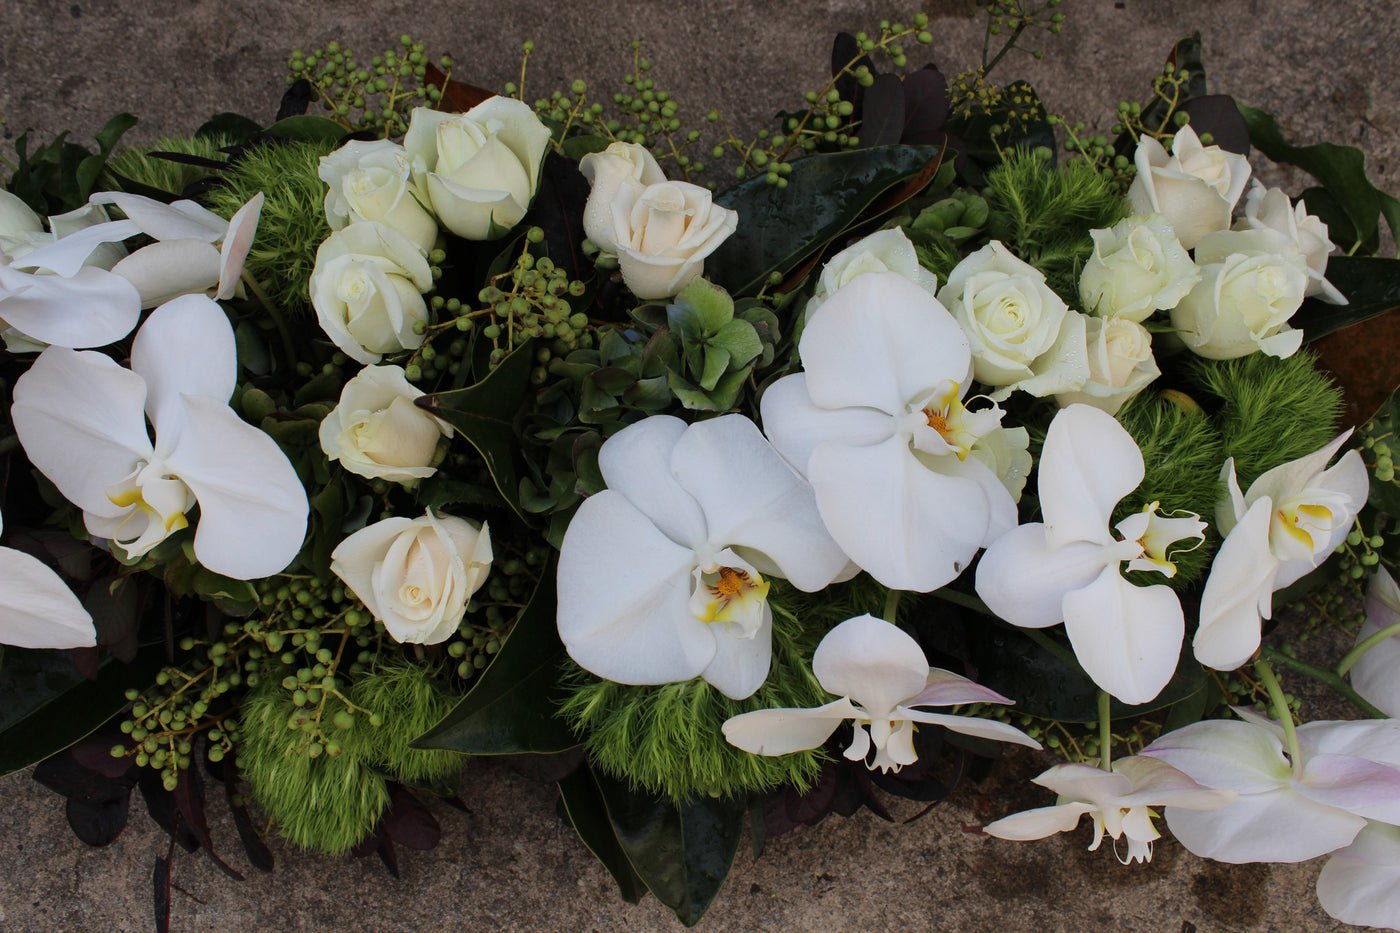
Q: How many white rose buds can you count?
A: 14